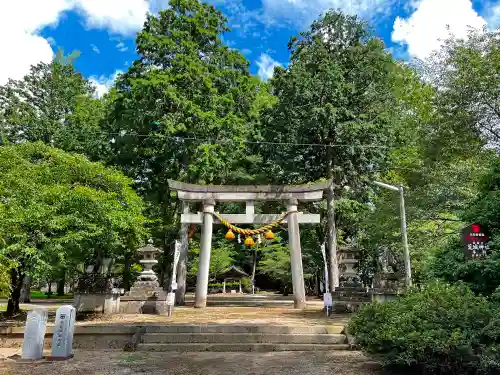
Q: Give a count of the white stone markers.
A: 2